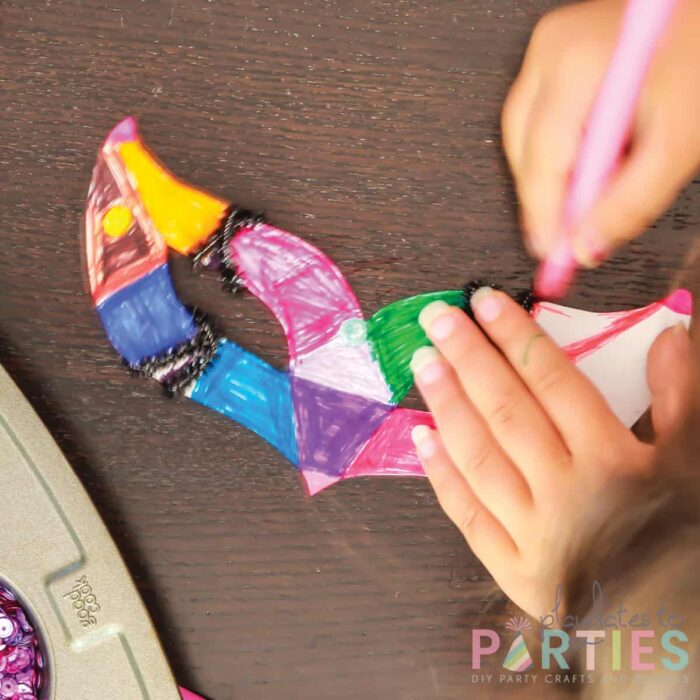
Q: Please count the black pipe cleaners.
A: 3